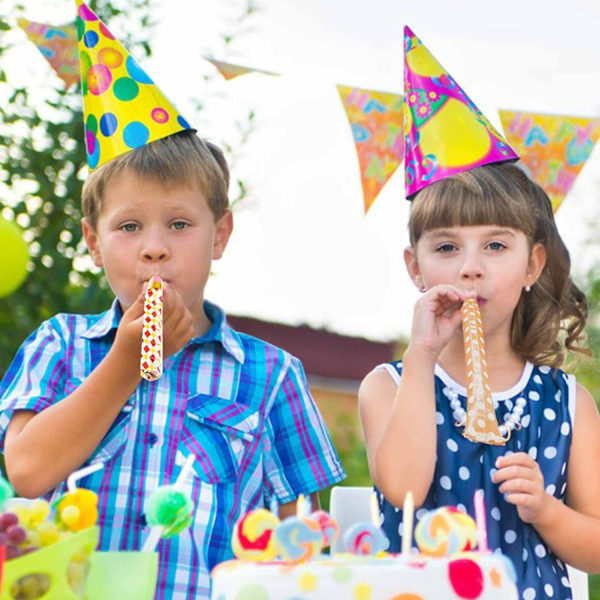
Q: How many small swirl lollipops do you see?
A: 6